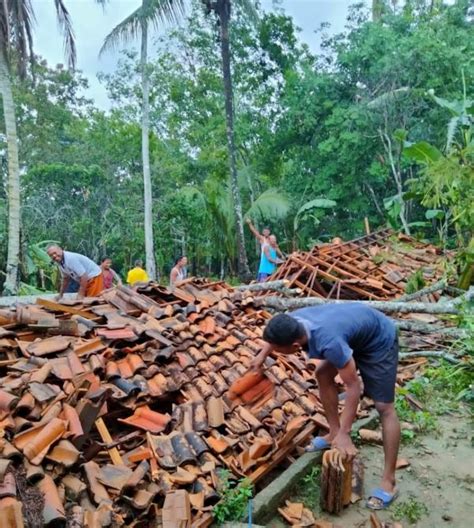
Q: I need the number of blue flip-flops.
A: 2